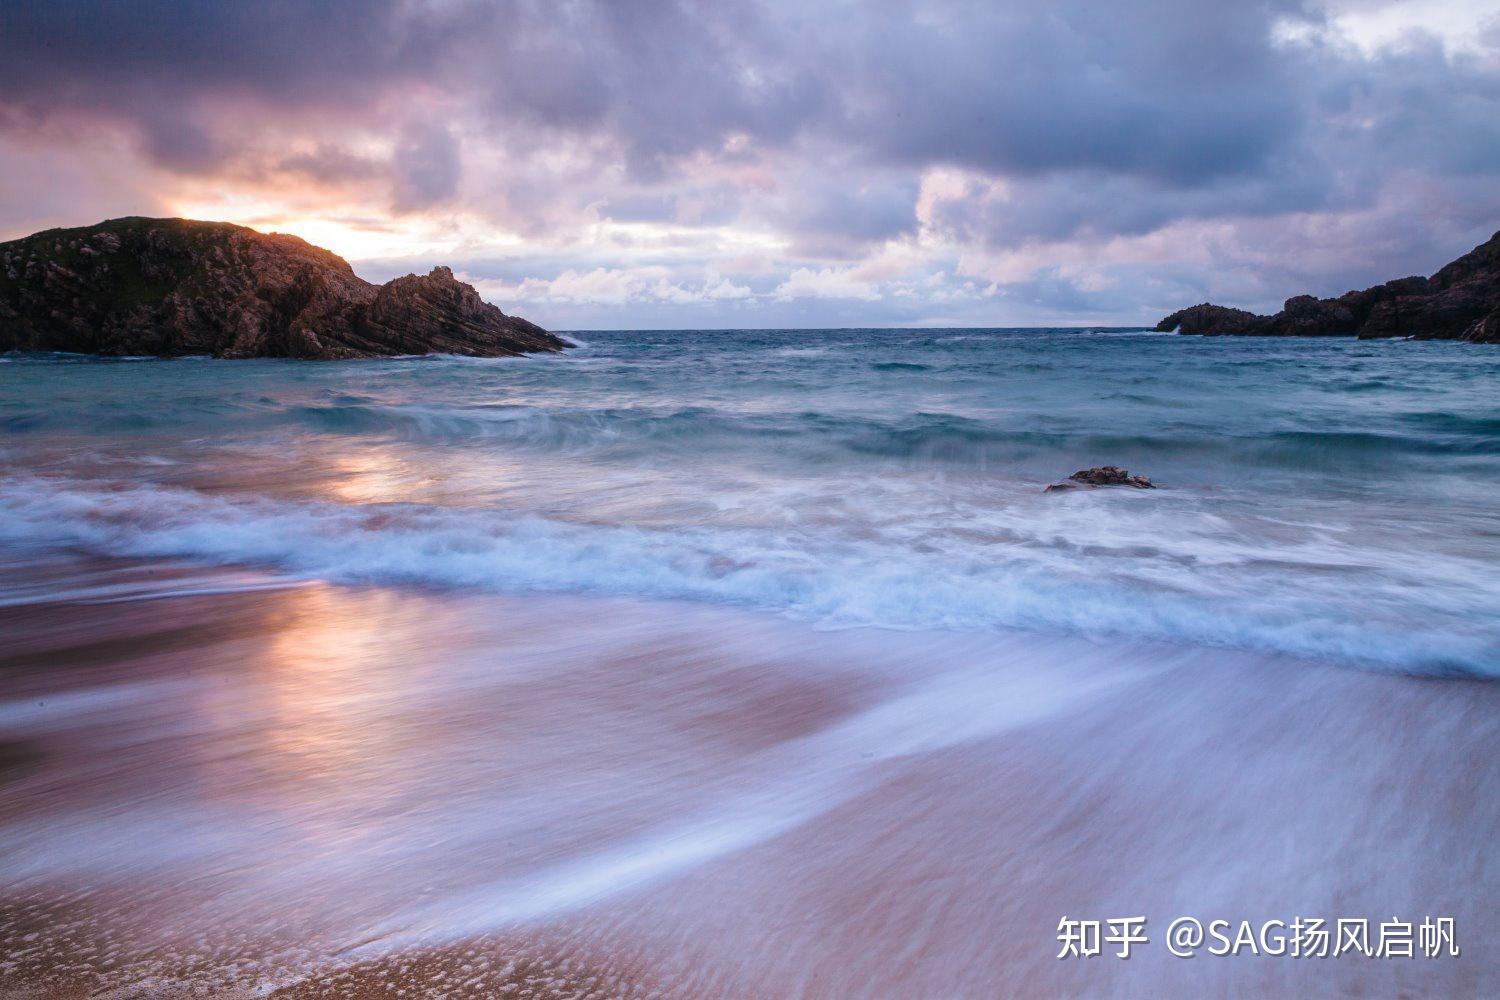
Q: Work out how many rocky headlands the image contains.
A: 2